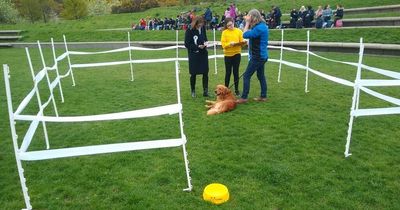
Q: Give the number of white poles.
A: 13